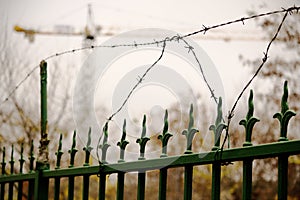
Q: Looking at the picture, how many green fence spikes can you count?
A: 15